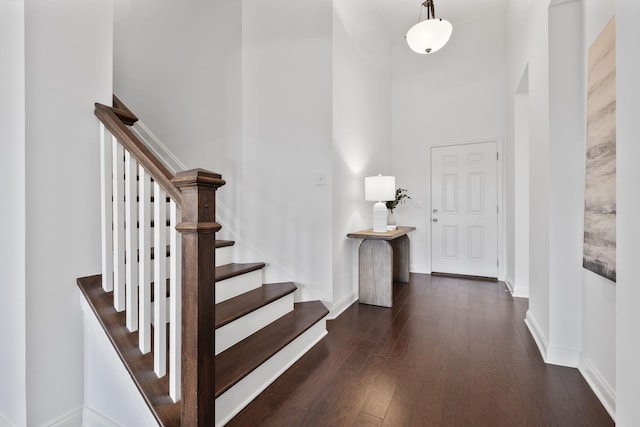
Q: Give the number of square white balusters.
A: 6